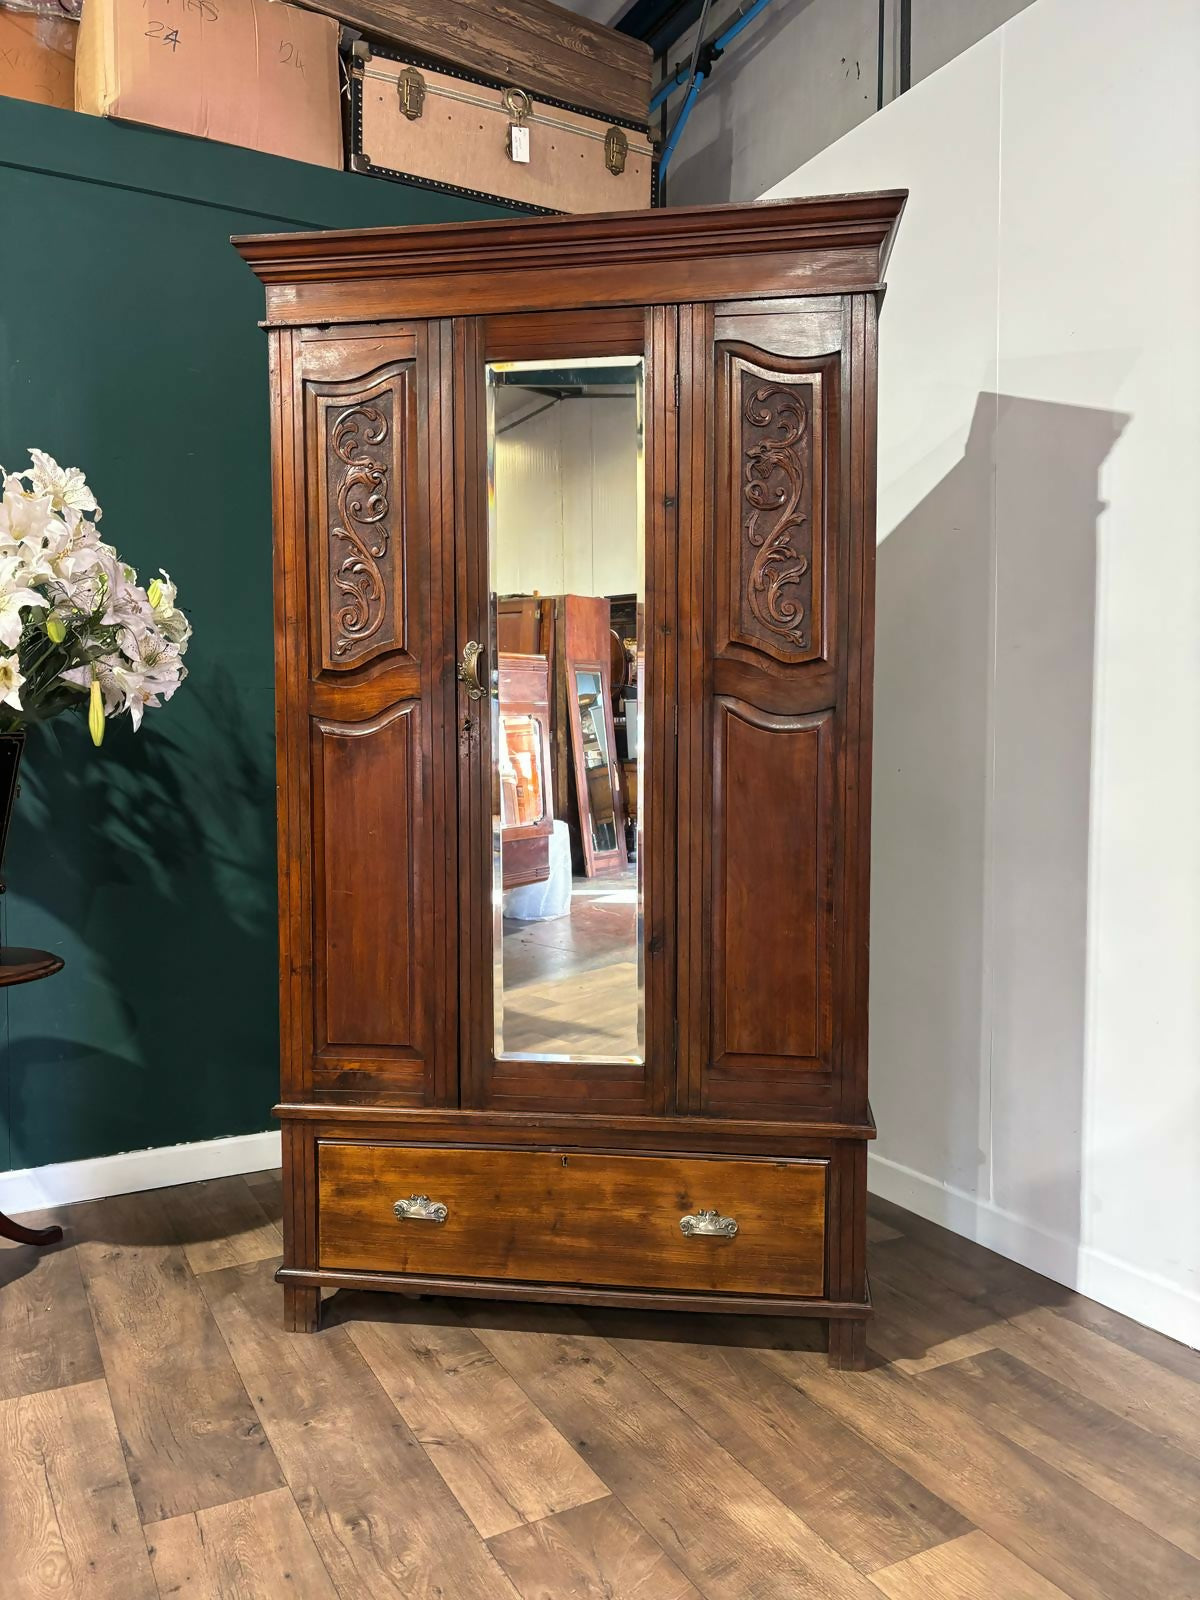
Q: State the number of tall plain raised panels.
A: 2